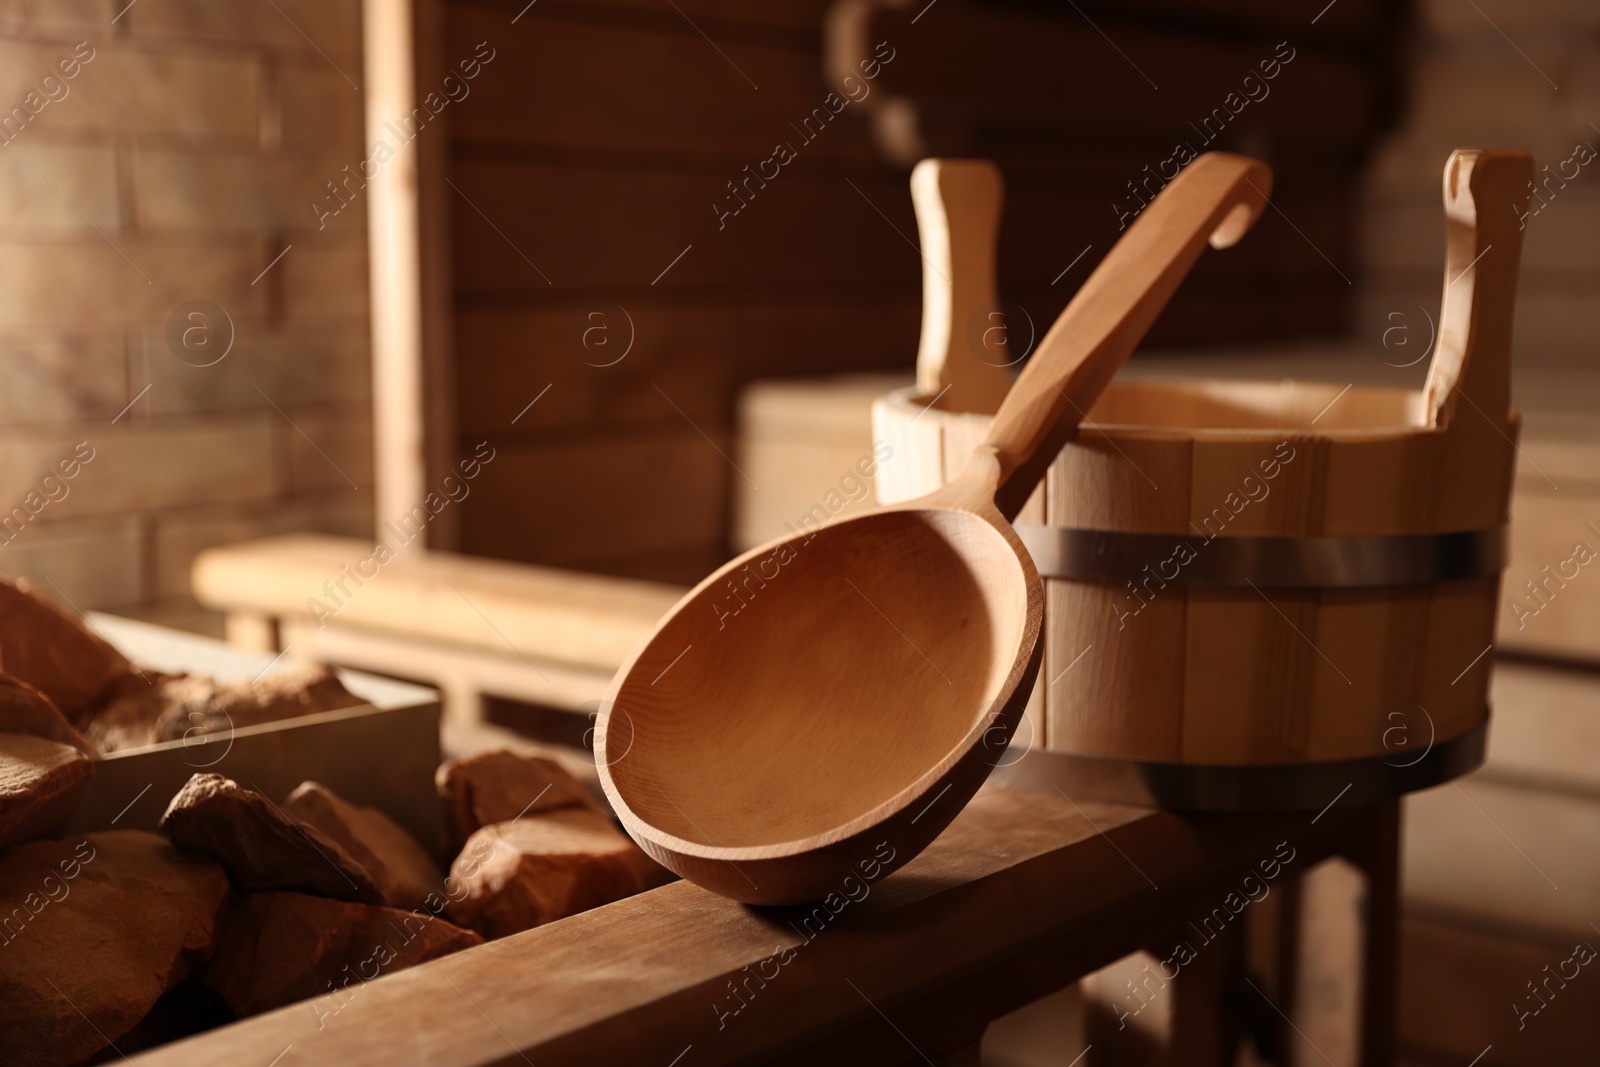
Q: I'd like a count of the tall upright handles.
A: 2